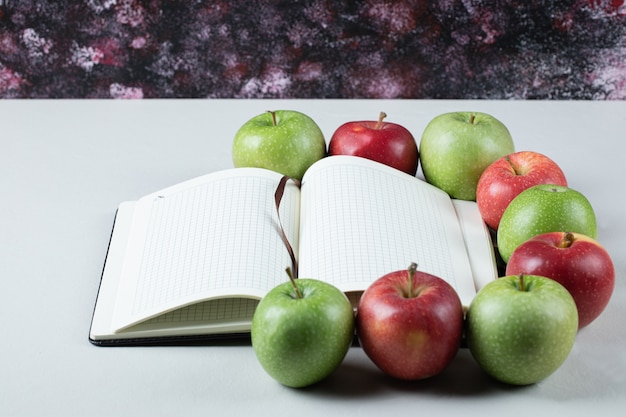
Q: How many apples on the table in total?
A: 9